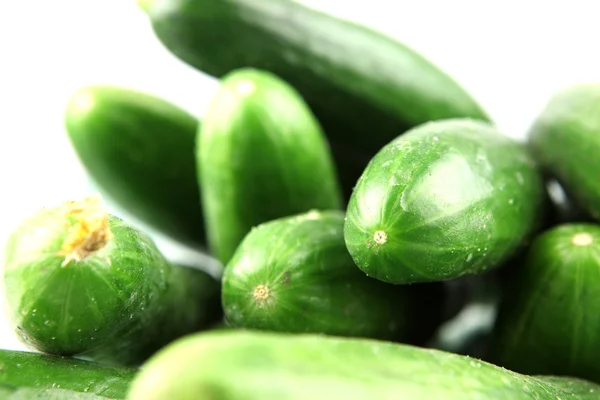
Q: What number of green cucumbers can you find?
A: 10